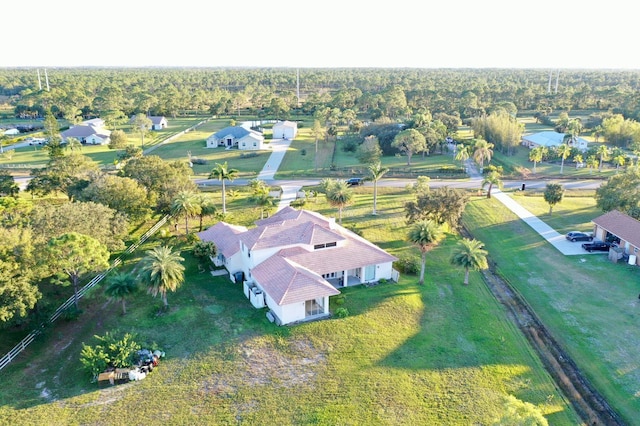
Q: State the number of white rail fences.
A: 1